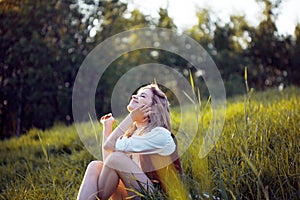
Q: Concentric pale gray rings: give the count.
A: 2